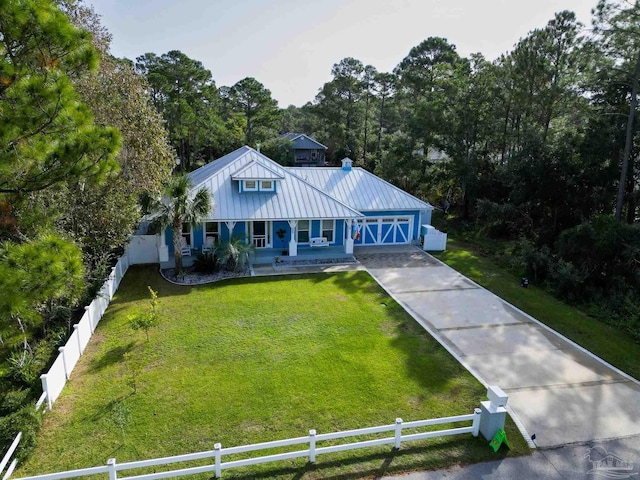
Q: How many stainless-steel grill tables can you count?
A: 0